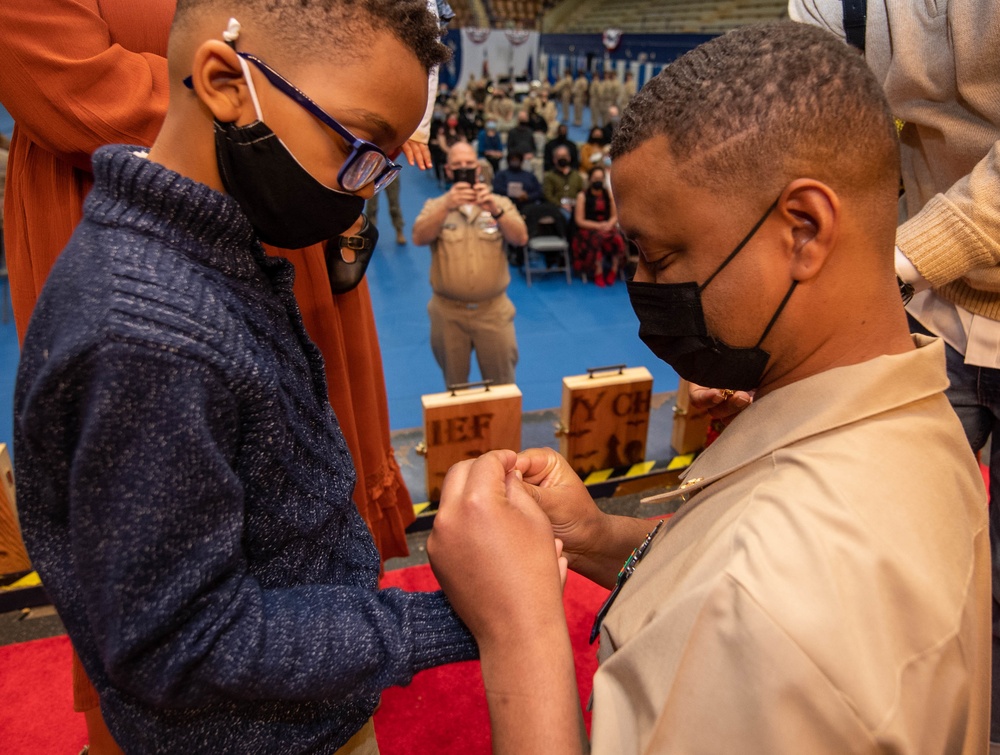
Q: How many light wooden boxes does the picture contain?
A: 4